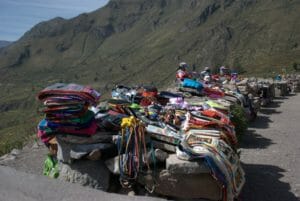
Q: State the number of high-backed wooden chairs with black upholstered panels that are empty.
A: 0